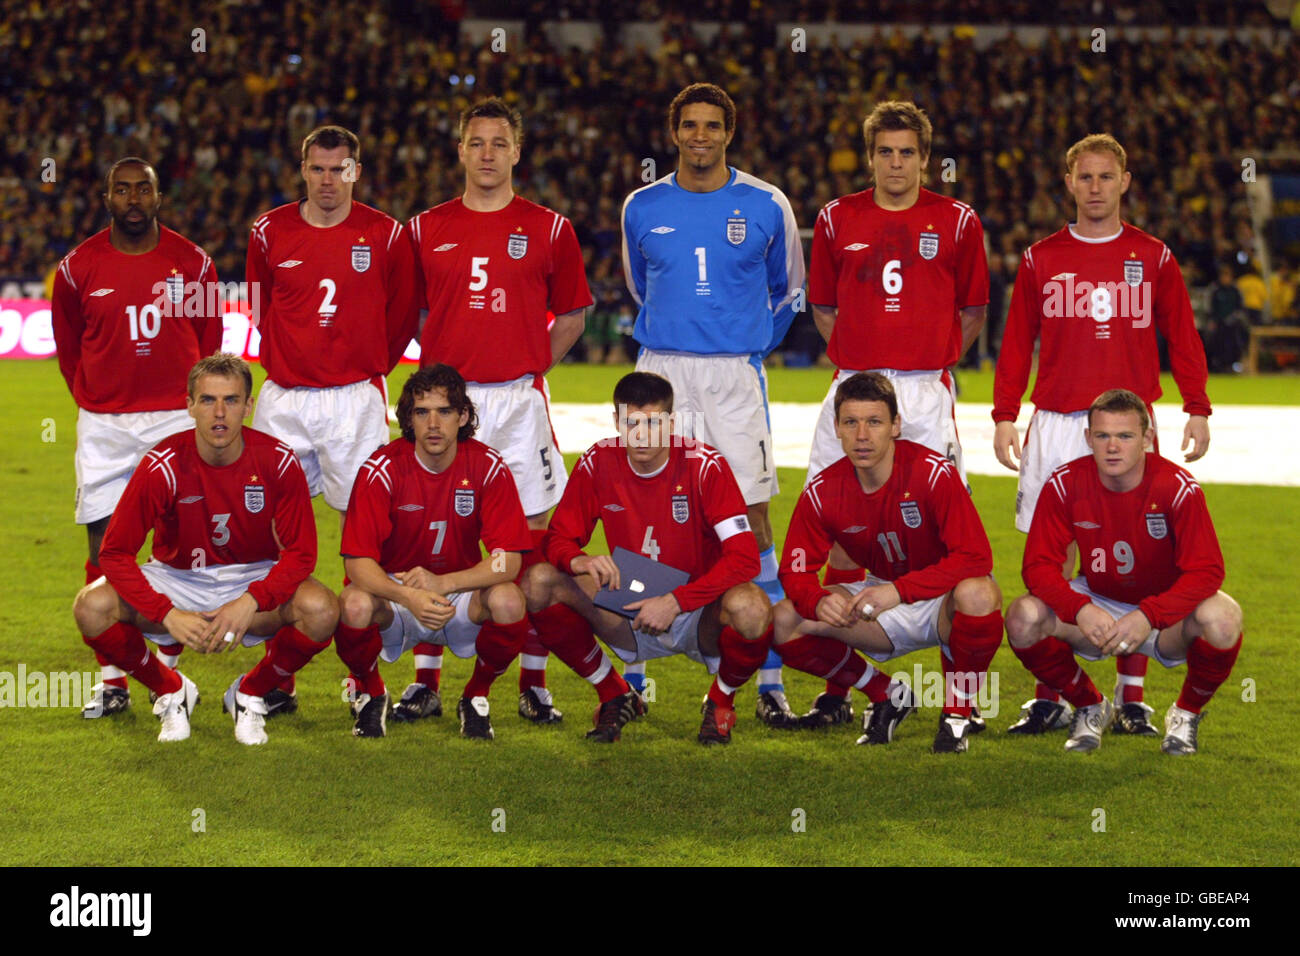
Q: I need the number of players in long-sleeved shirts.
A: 8